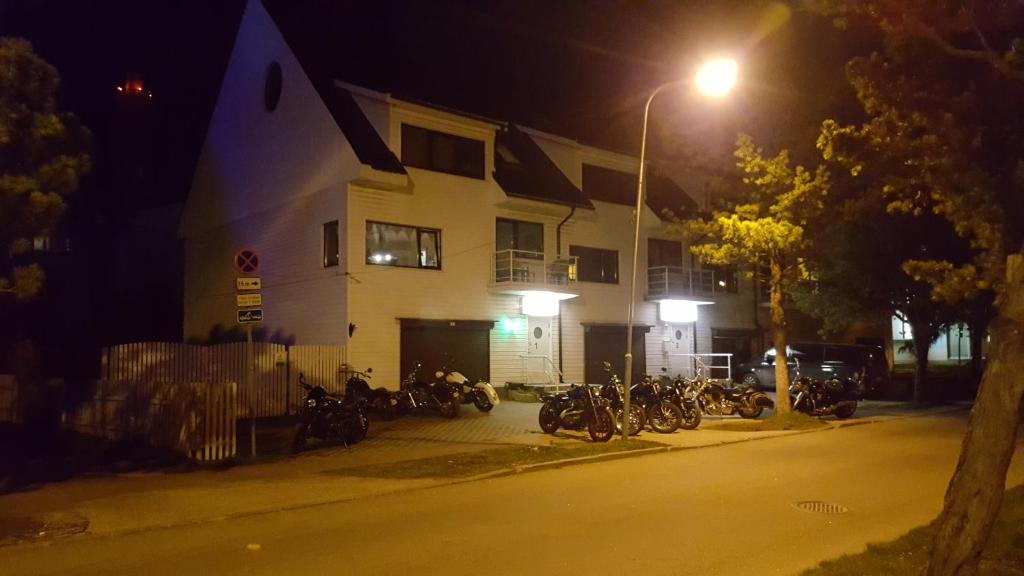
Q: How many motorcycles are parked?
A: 10